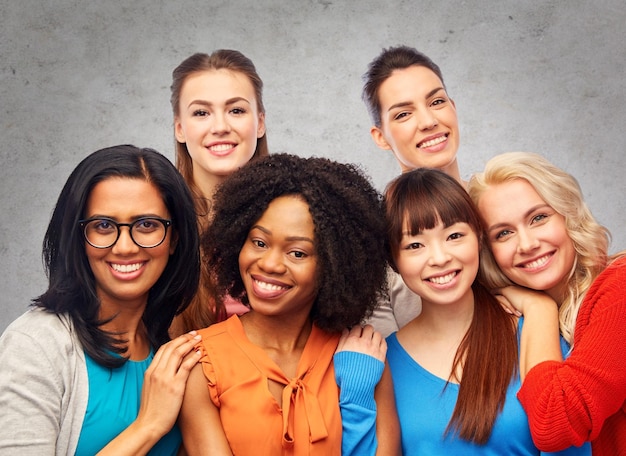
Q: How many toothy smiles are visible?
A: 6